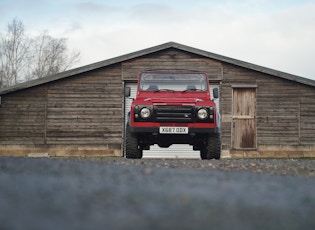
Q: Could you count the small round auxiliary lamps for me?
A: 4